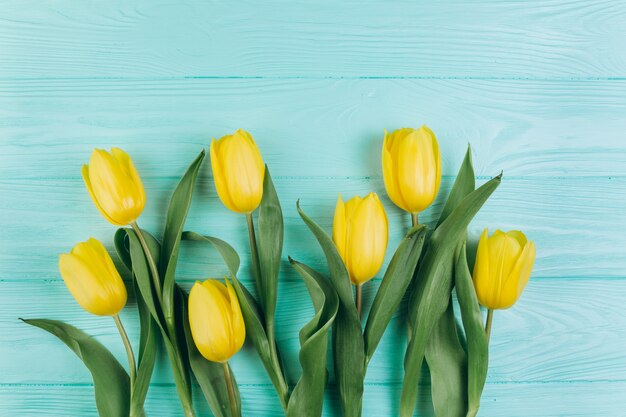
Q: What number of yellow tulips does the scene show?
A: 7